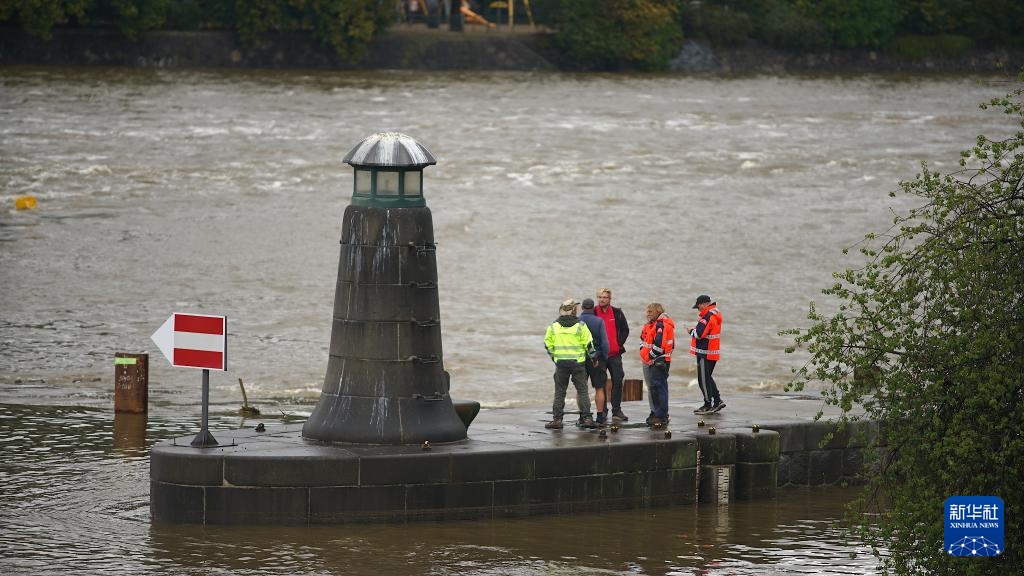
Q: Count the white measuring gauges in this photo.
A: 1